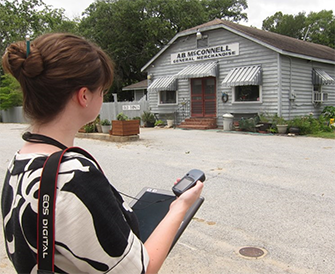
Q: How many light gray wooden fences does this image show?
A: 1